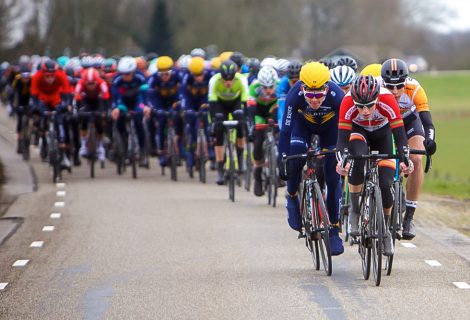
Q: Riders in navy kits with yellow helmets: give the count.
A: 3